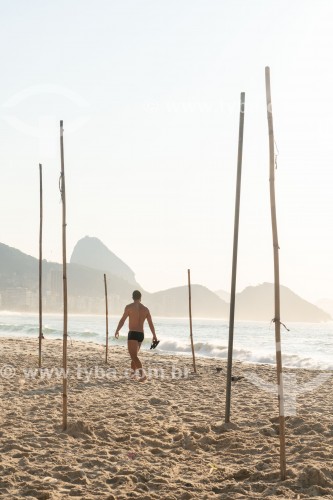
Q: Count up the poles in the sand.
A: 6